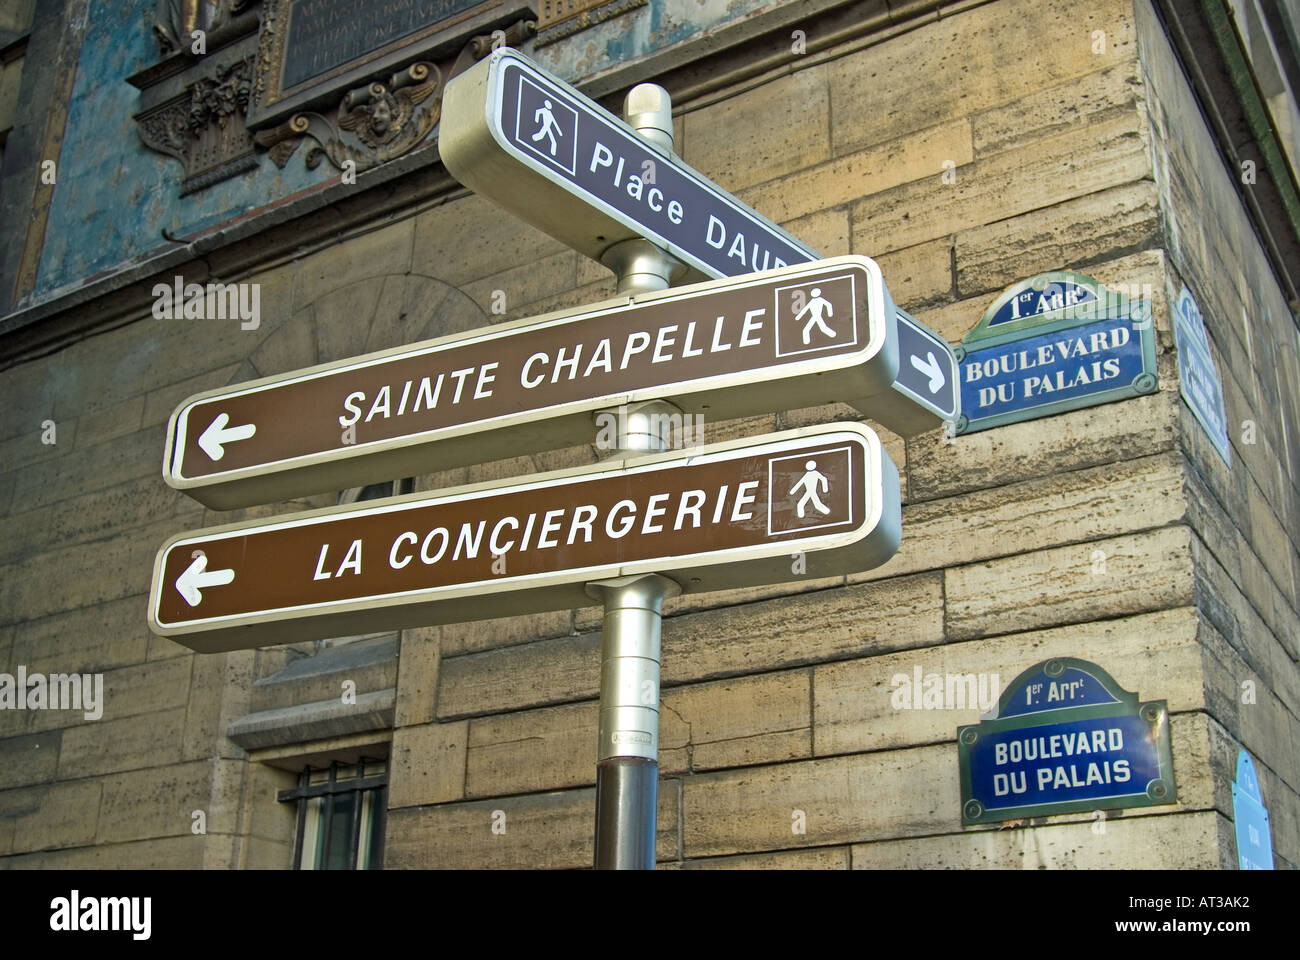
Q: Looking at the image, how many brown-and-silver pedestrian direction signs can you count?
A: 2